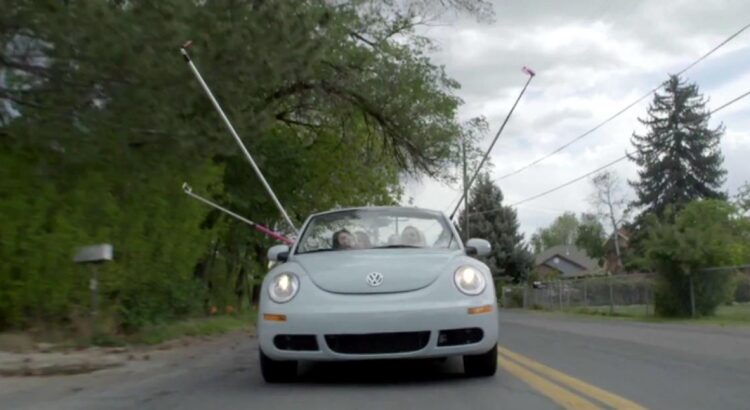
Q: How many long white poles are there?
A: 3